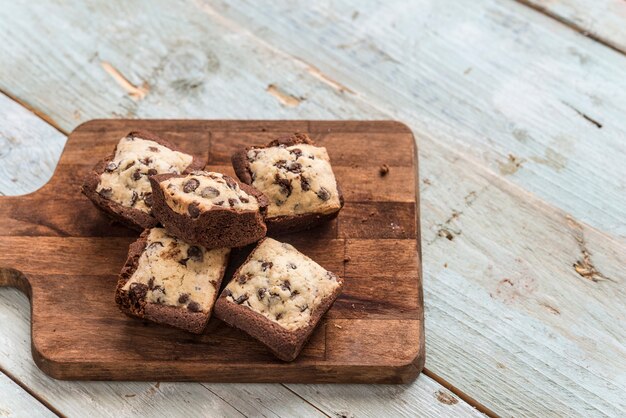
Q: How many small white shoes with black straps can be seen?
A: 0